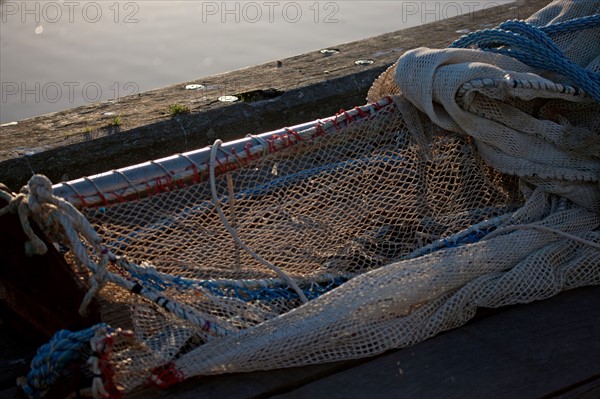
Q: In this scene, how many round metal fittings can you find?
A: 4